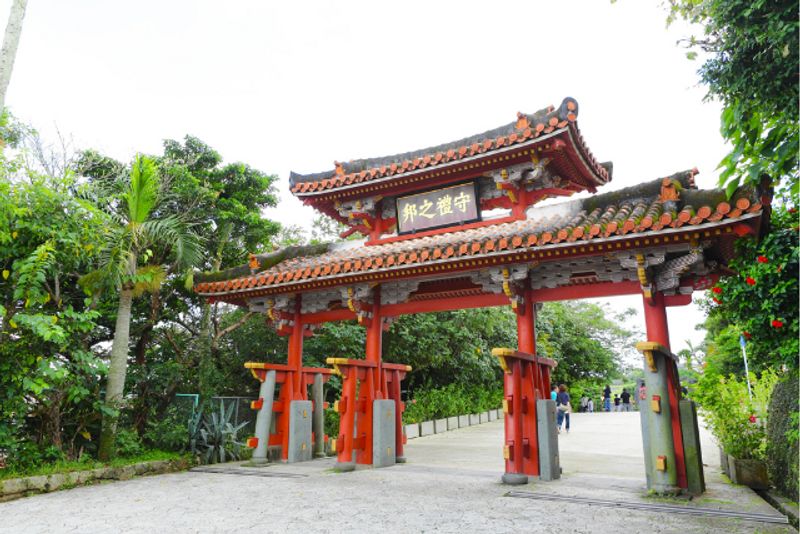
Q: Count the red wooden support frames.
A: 4